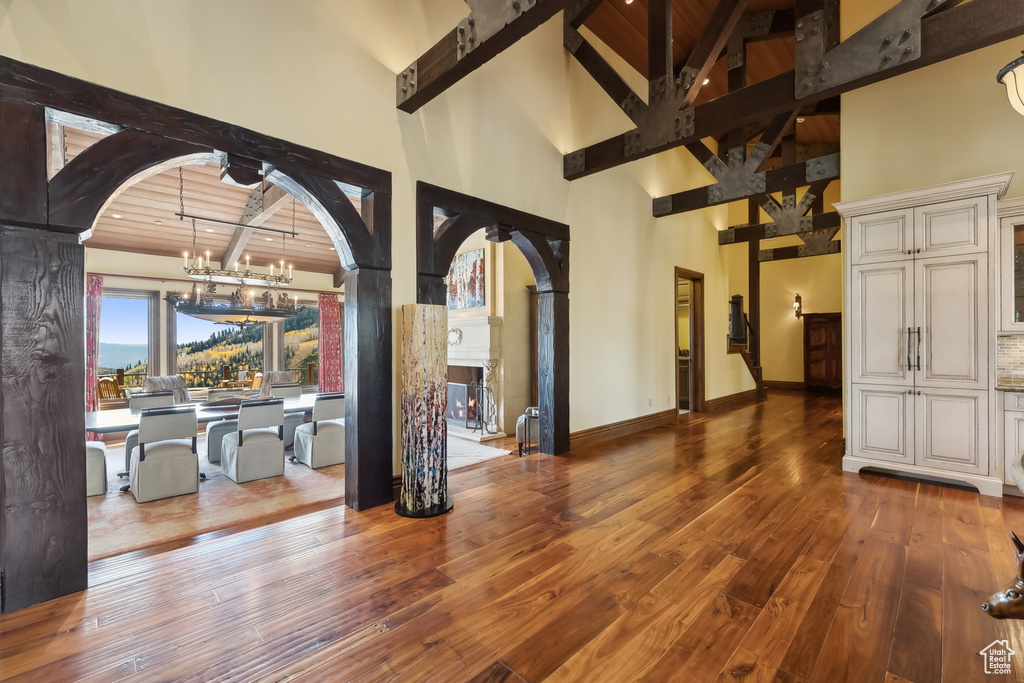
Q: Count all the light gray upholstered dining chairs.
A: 7